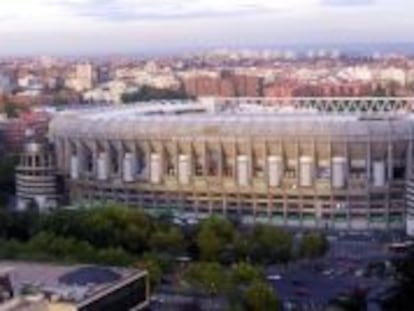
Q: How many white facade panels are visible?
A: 10